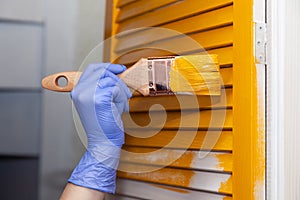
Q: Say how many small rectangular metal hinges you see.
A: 1